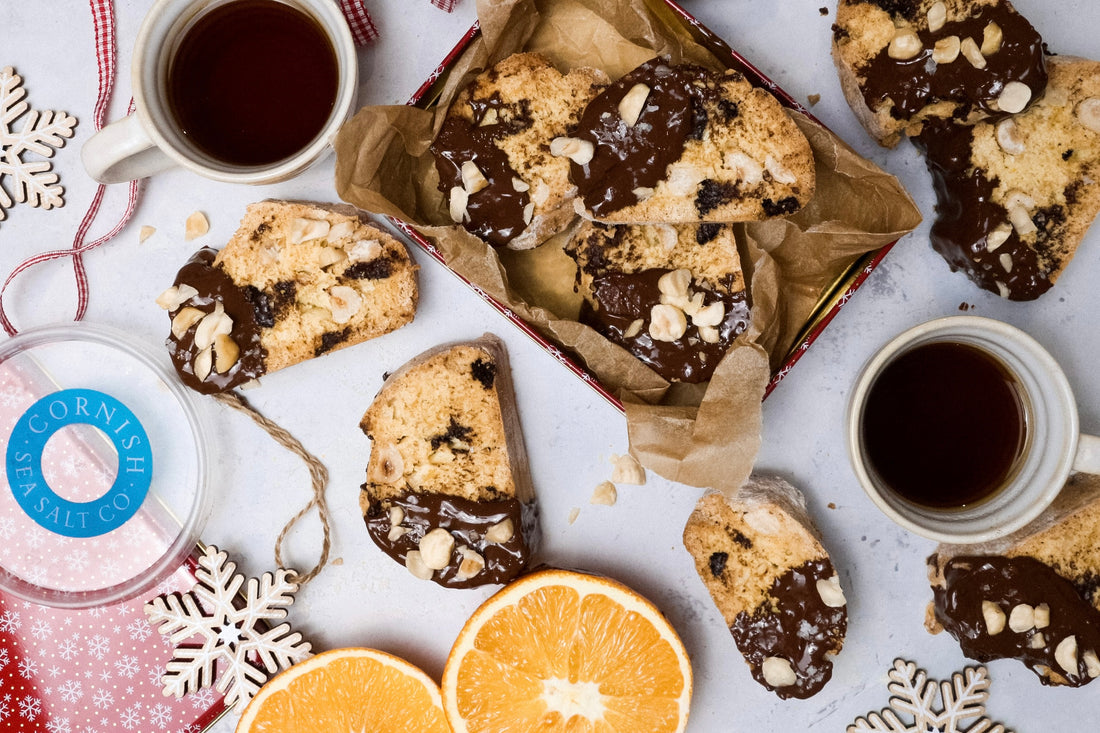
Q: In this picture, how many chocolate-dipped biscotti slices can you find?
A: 9